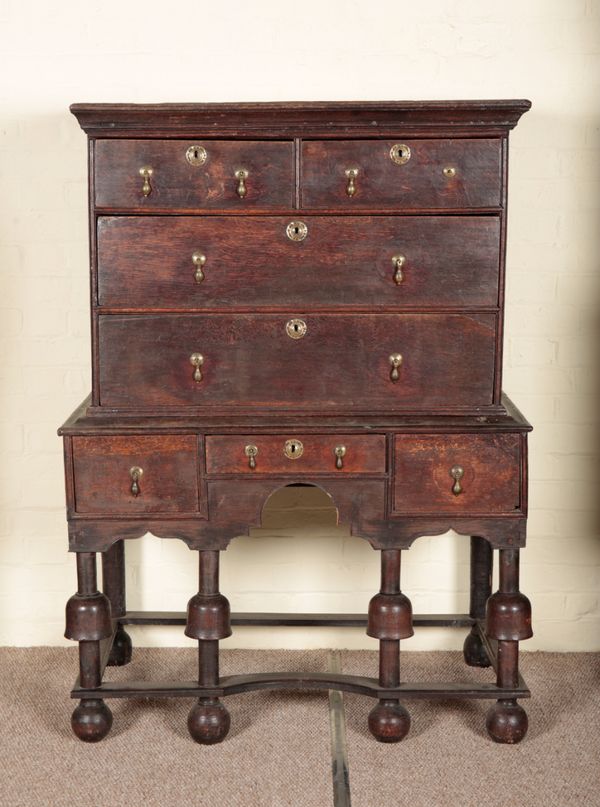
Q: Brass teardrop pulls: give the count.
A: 11